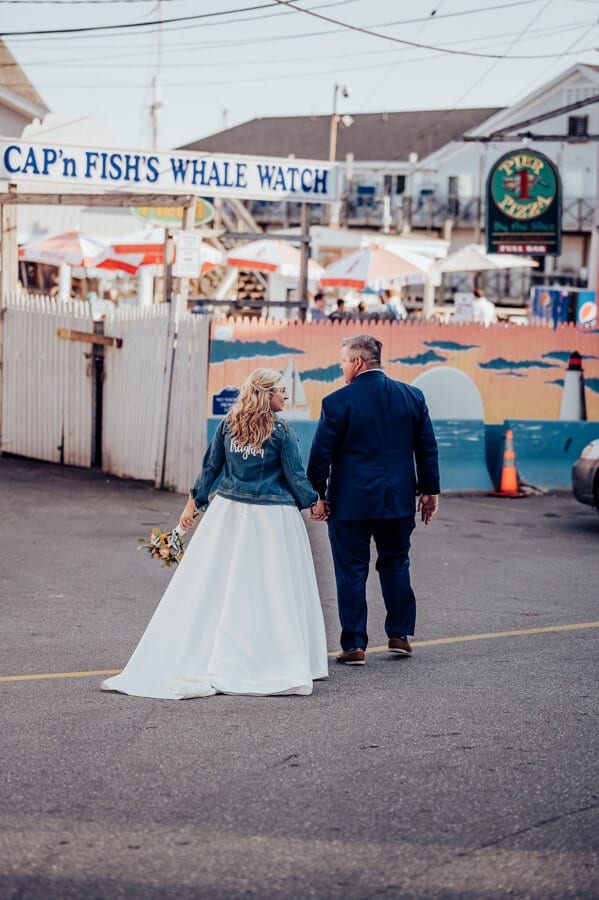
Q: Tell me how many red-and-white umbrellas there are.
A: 4